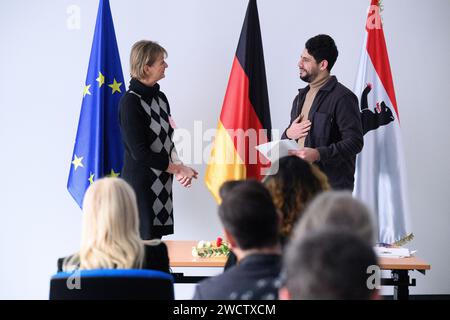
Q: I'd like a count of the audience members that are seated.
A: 5